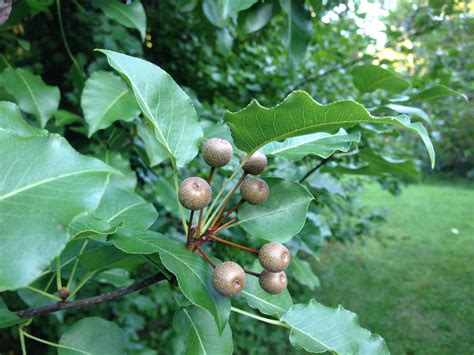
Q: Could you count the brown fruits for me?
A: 7